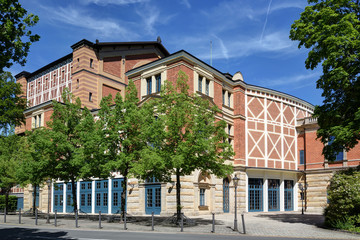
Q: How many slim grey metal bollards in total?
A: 11